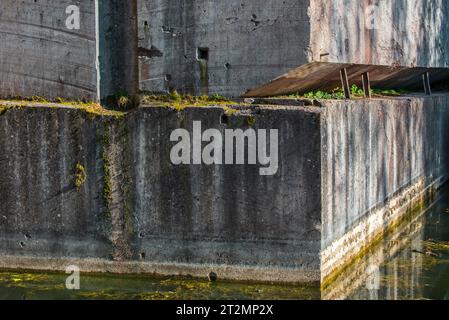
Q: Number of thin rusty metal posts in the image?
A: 3